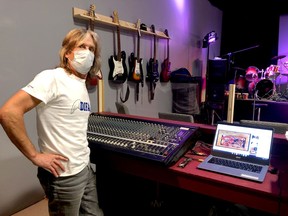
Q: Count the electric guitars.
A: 5